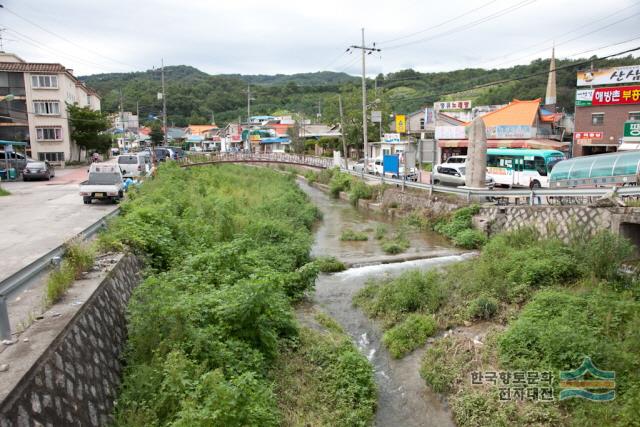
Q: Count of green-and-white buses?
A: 1